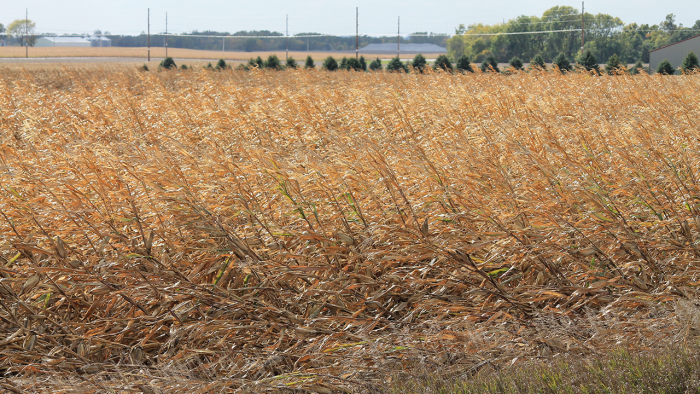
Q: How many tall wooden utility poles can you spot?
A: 7